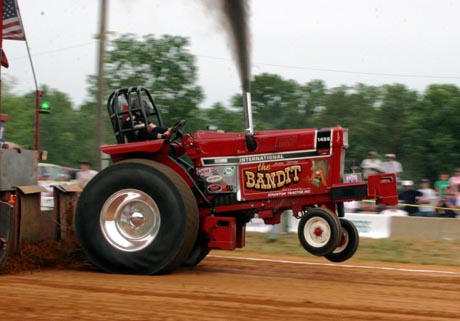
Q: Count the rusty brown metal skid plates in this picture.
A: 2